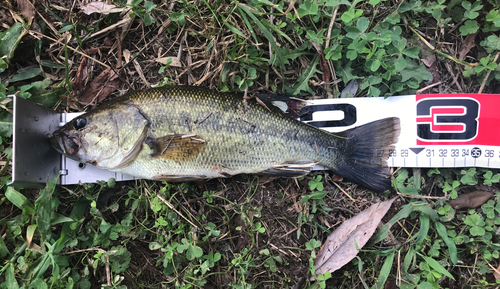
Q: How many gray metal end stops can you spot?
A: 1